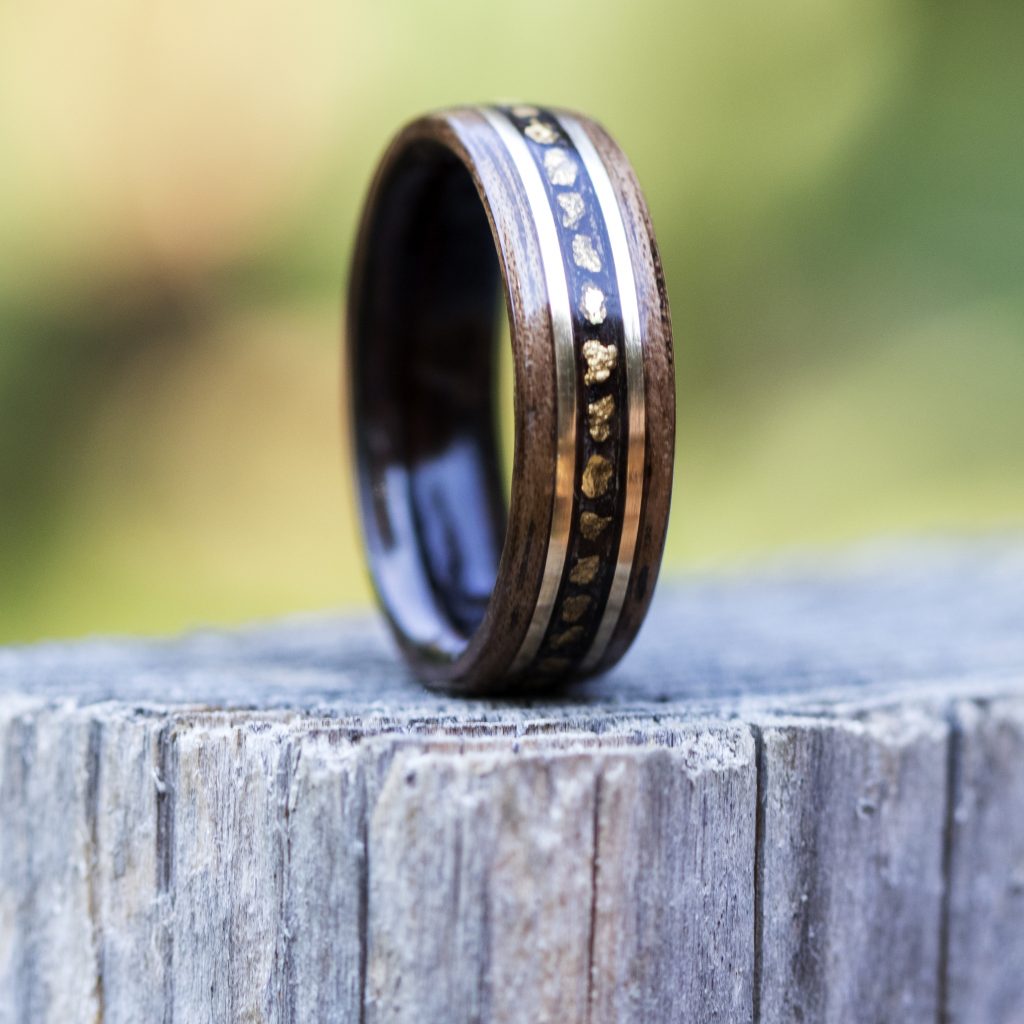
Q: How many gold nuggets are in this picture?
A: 14